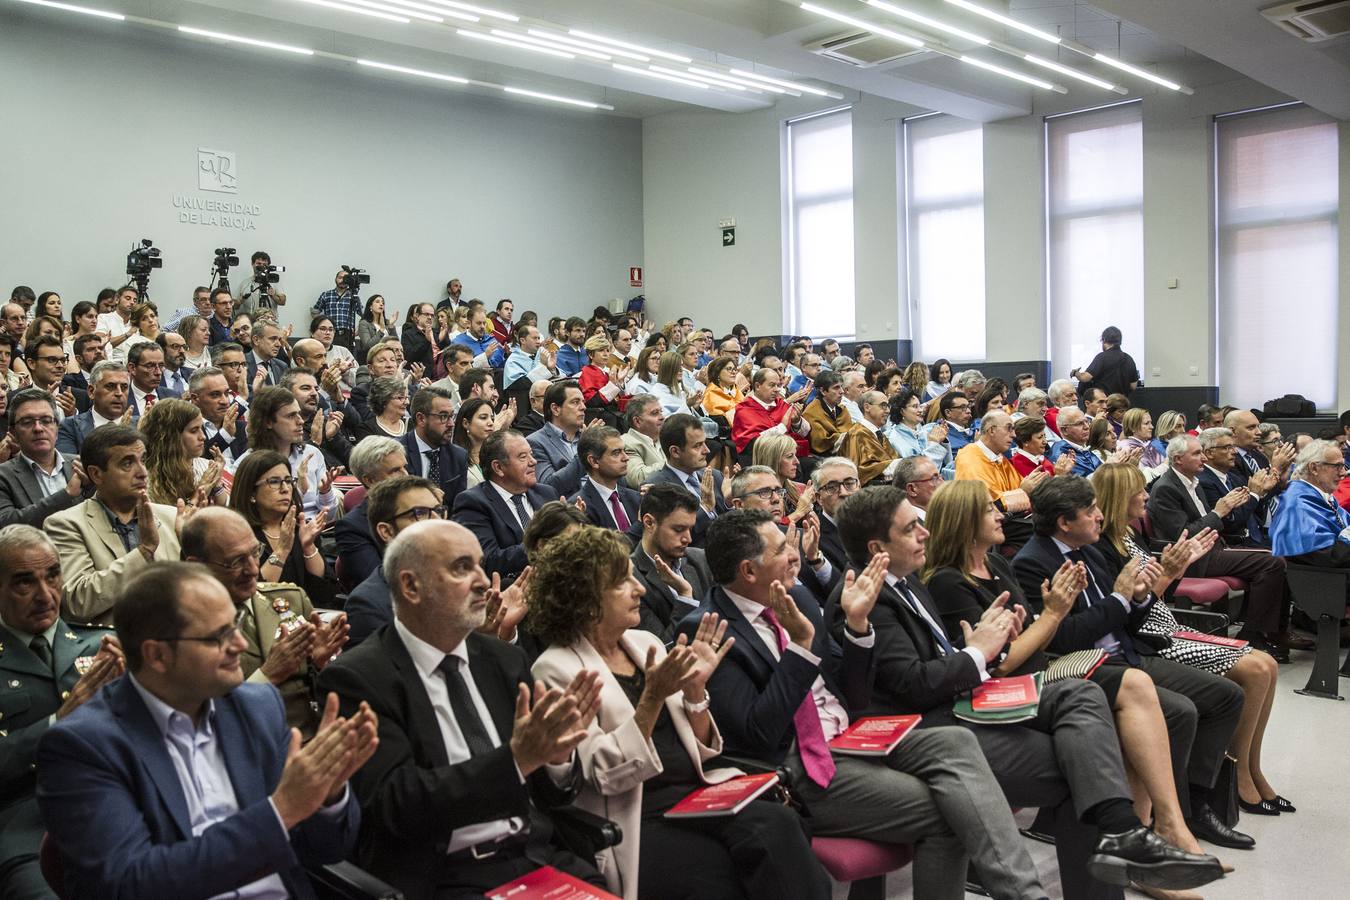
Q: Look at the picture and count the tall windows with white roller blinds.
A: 4